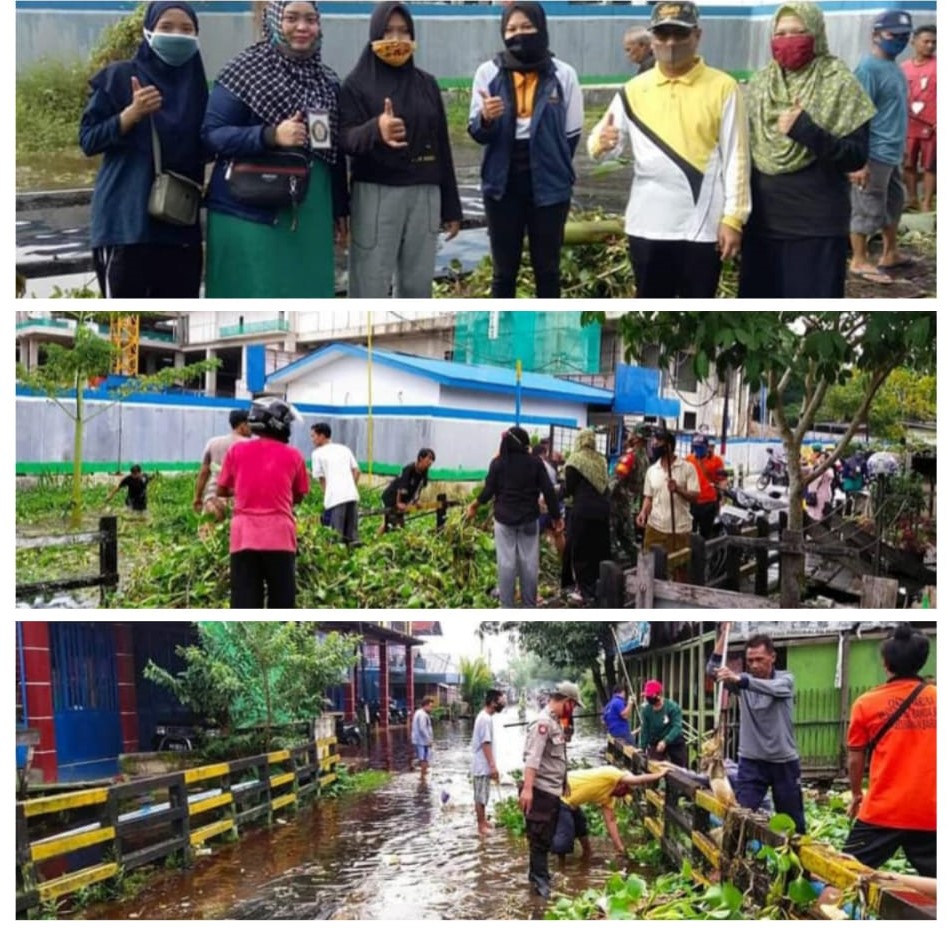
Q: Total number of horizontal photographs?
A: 3